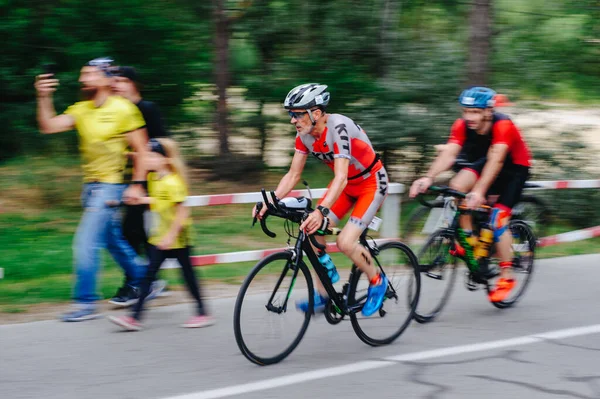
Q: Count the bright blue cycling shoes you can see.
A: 2